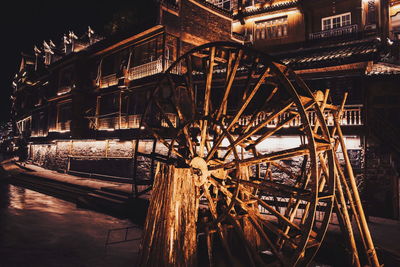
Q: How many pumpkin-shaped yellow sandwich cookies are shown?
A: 0